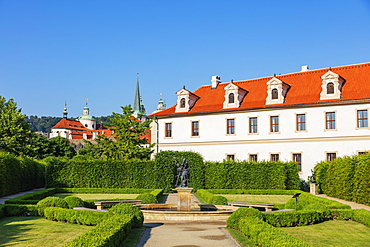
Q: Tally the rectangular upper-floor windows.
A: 8